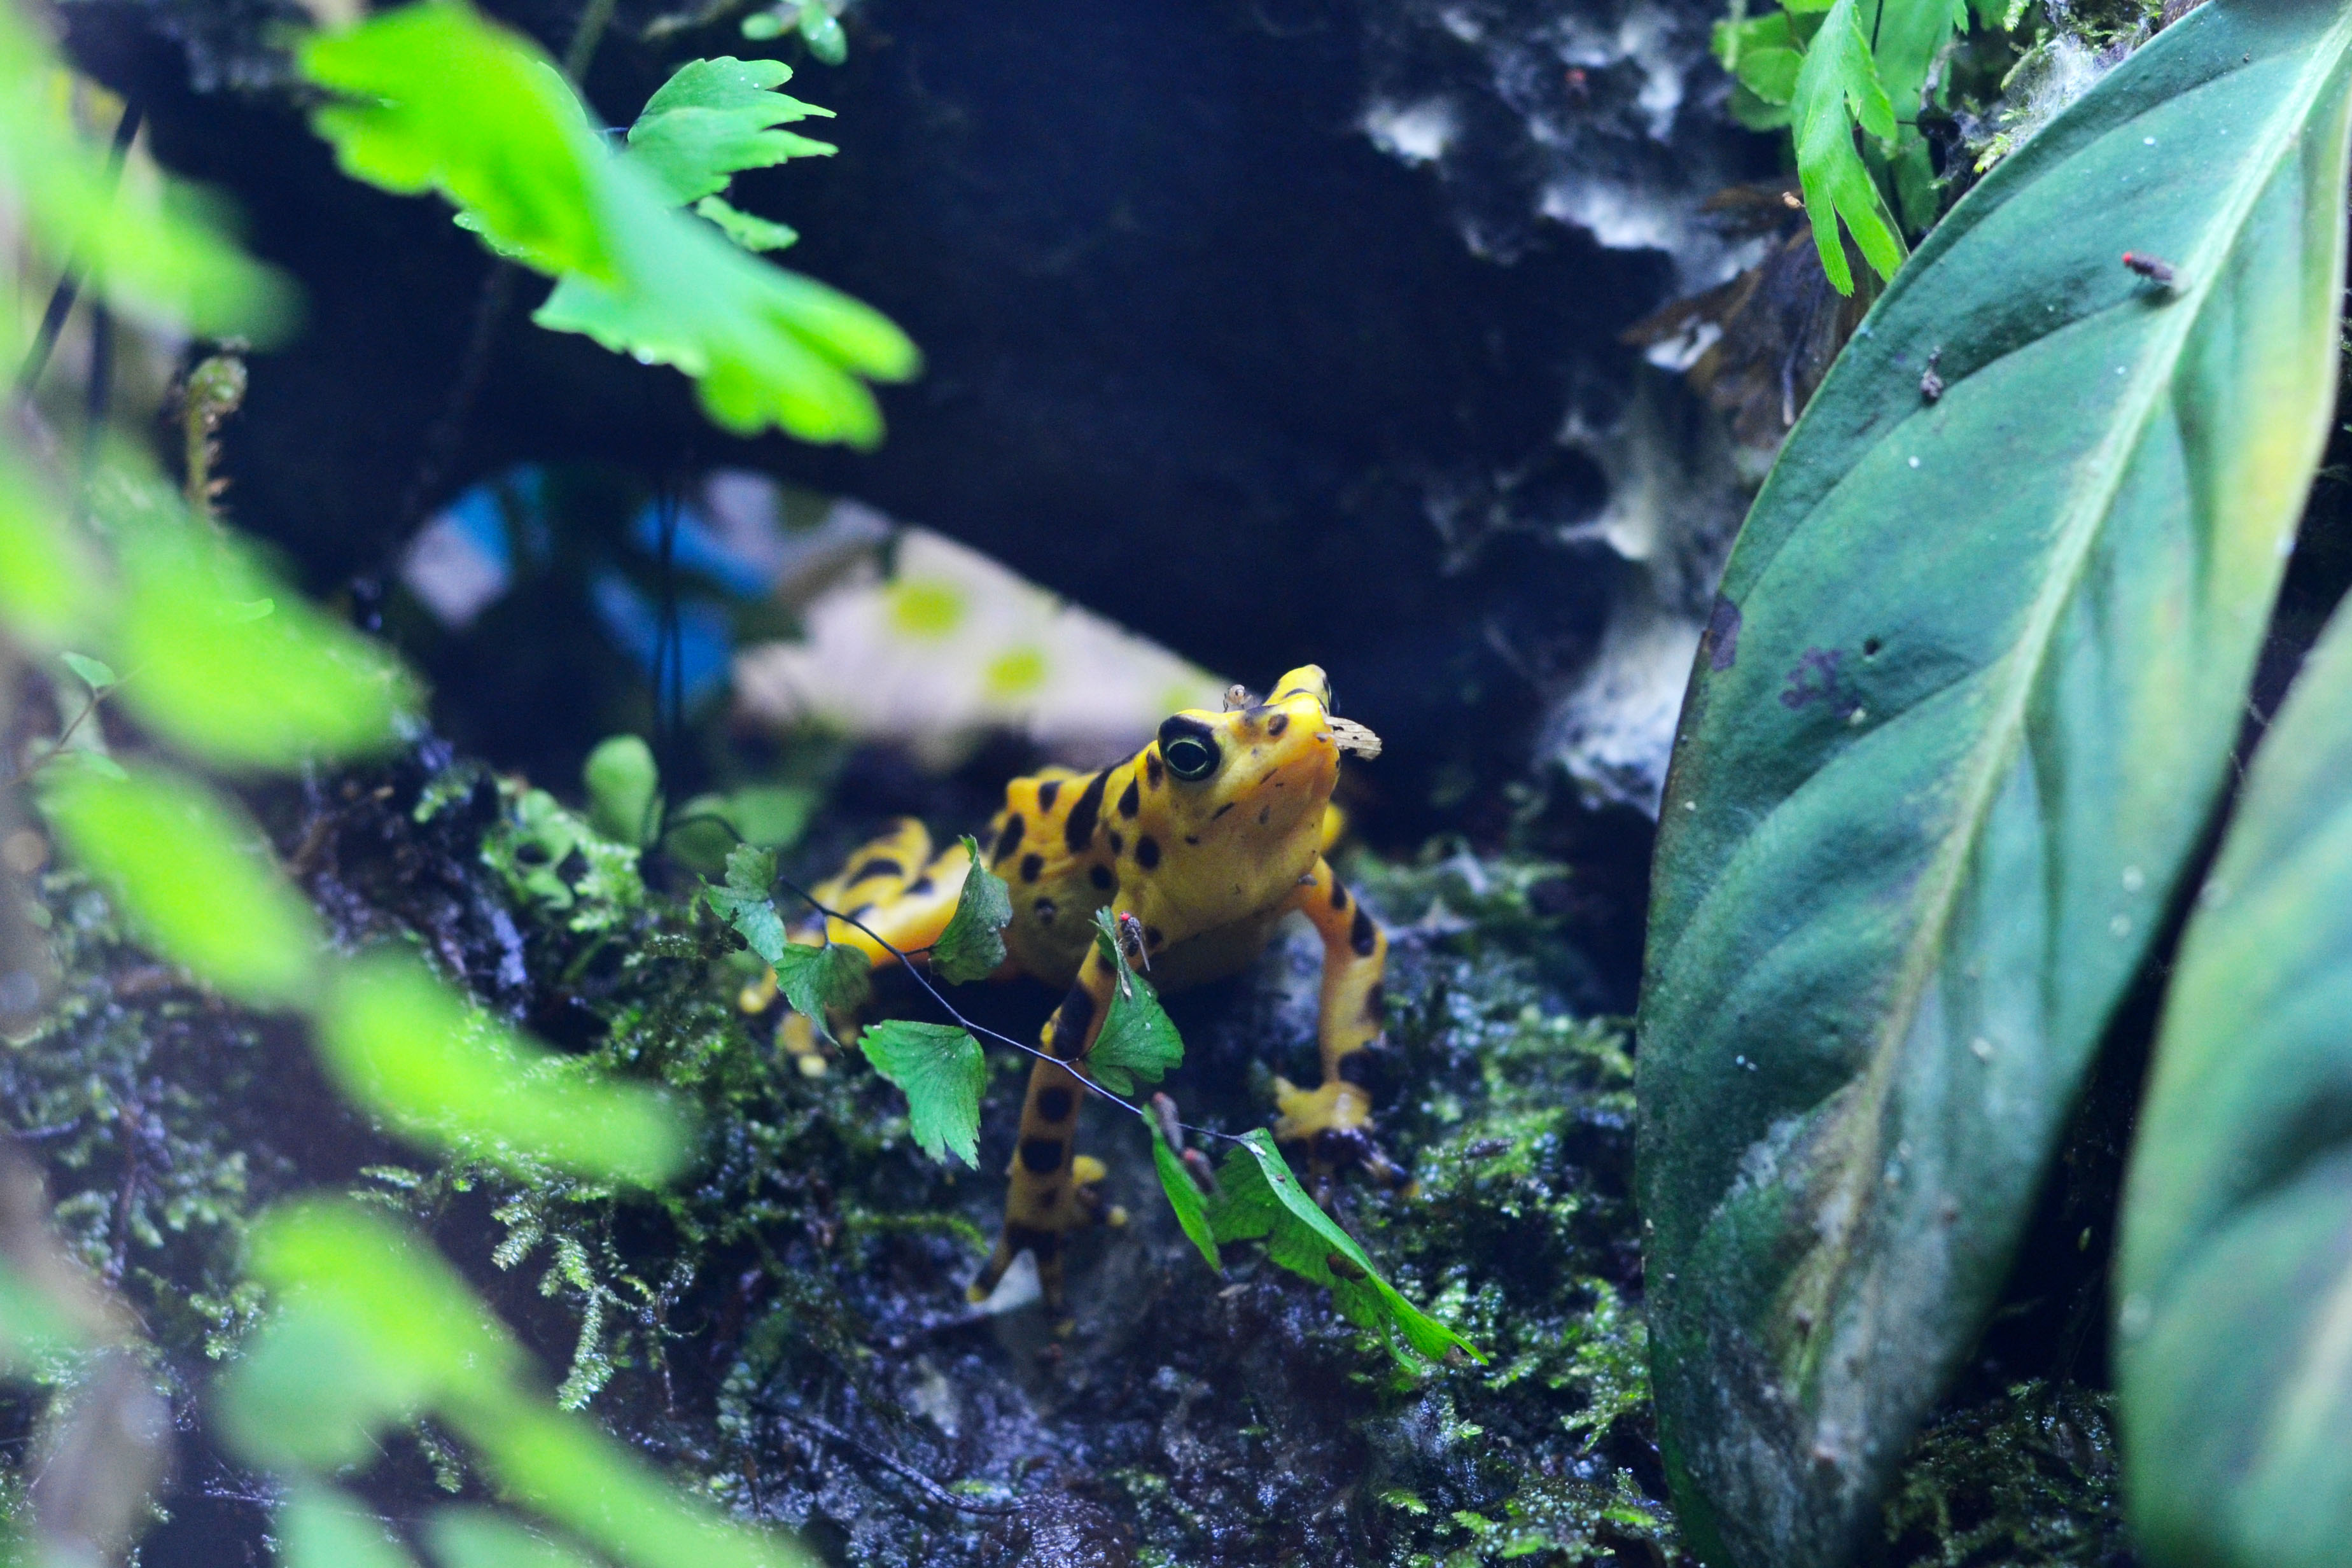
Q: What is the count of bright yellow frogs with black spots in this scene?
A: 1